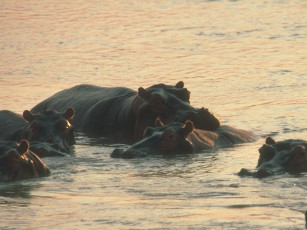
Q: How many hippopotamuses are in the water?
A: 5